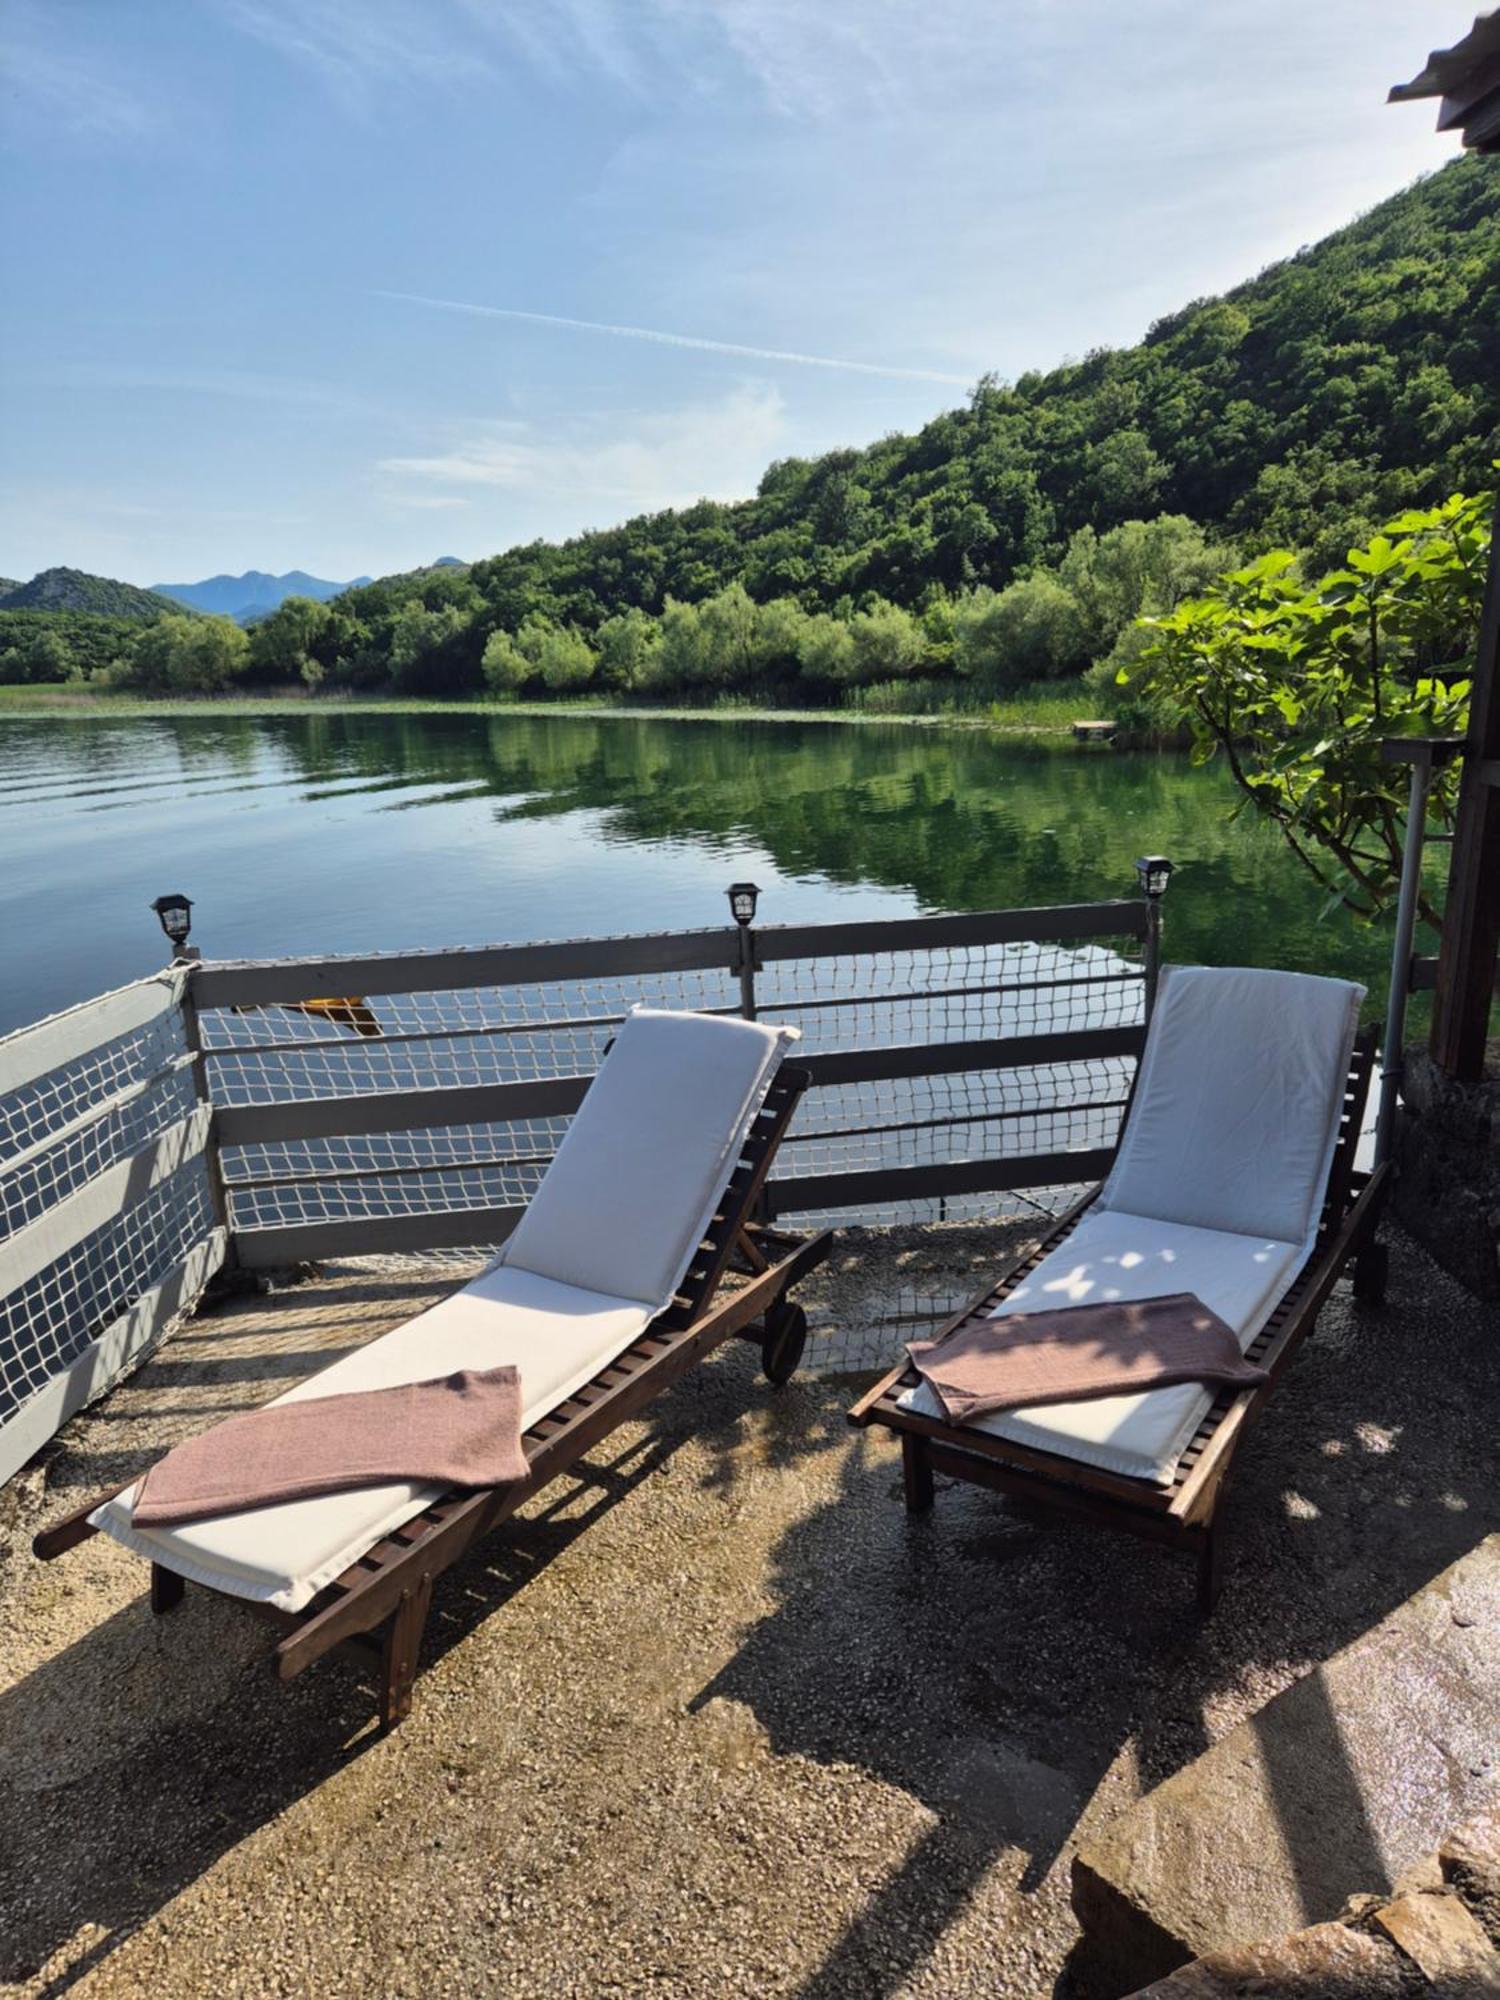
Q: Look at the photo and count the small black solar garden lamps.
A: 3